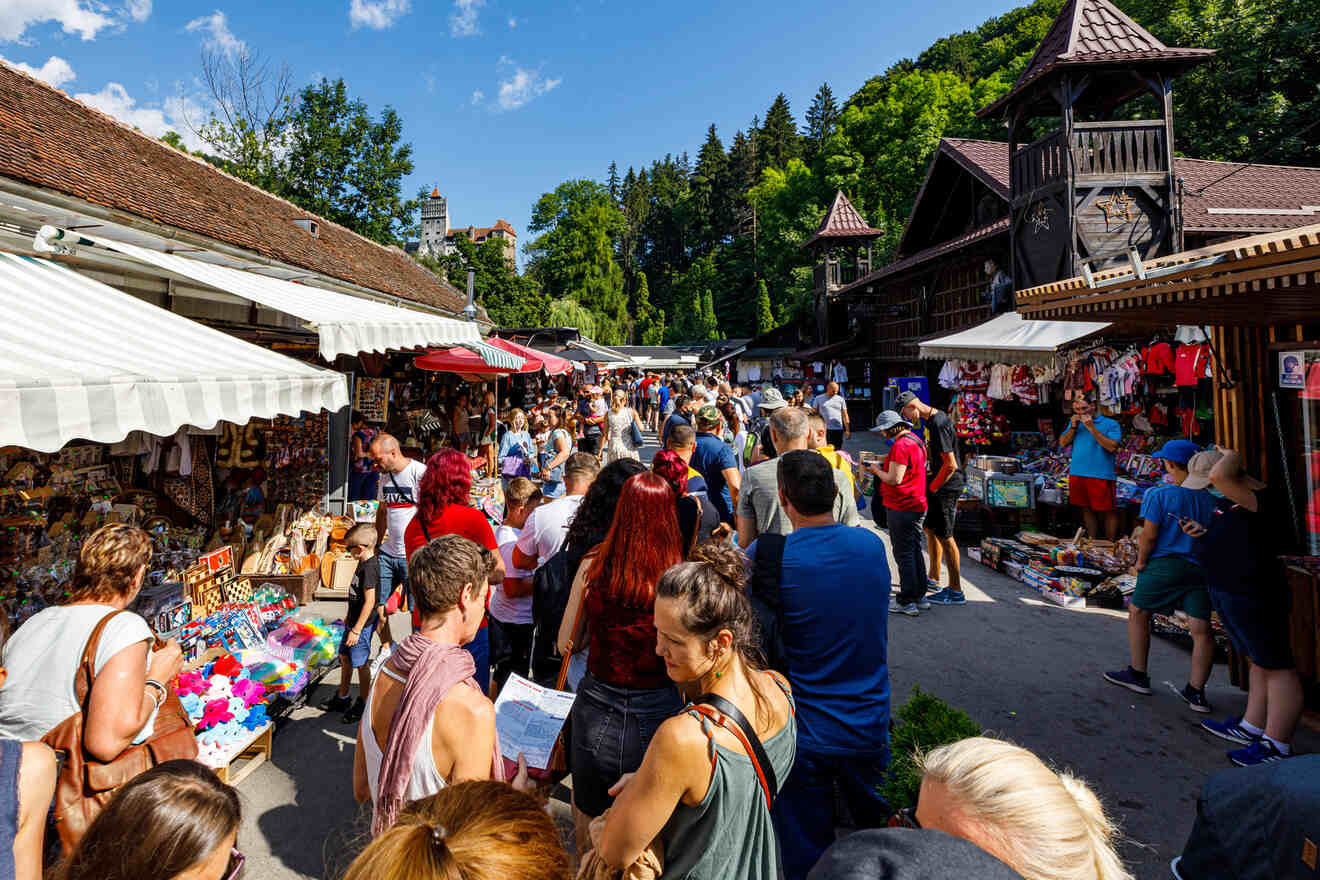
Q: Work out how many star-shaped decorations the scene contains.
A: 2